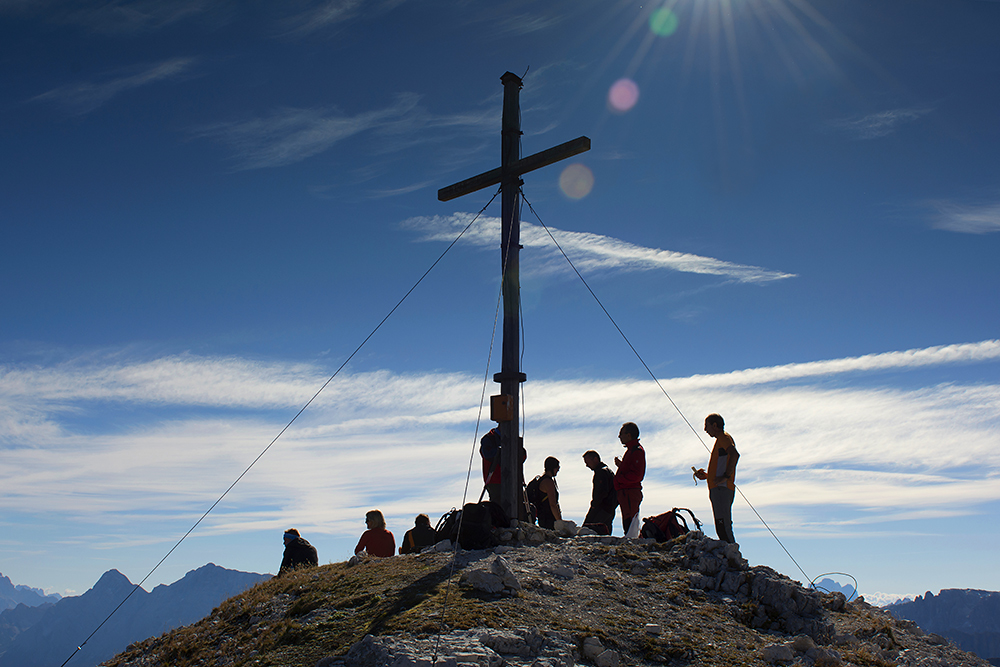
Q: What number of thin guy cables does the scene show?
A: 3